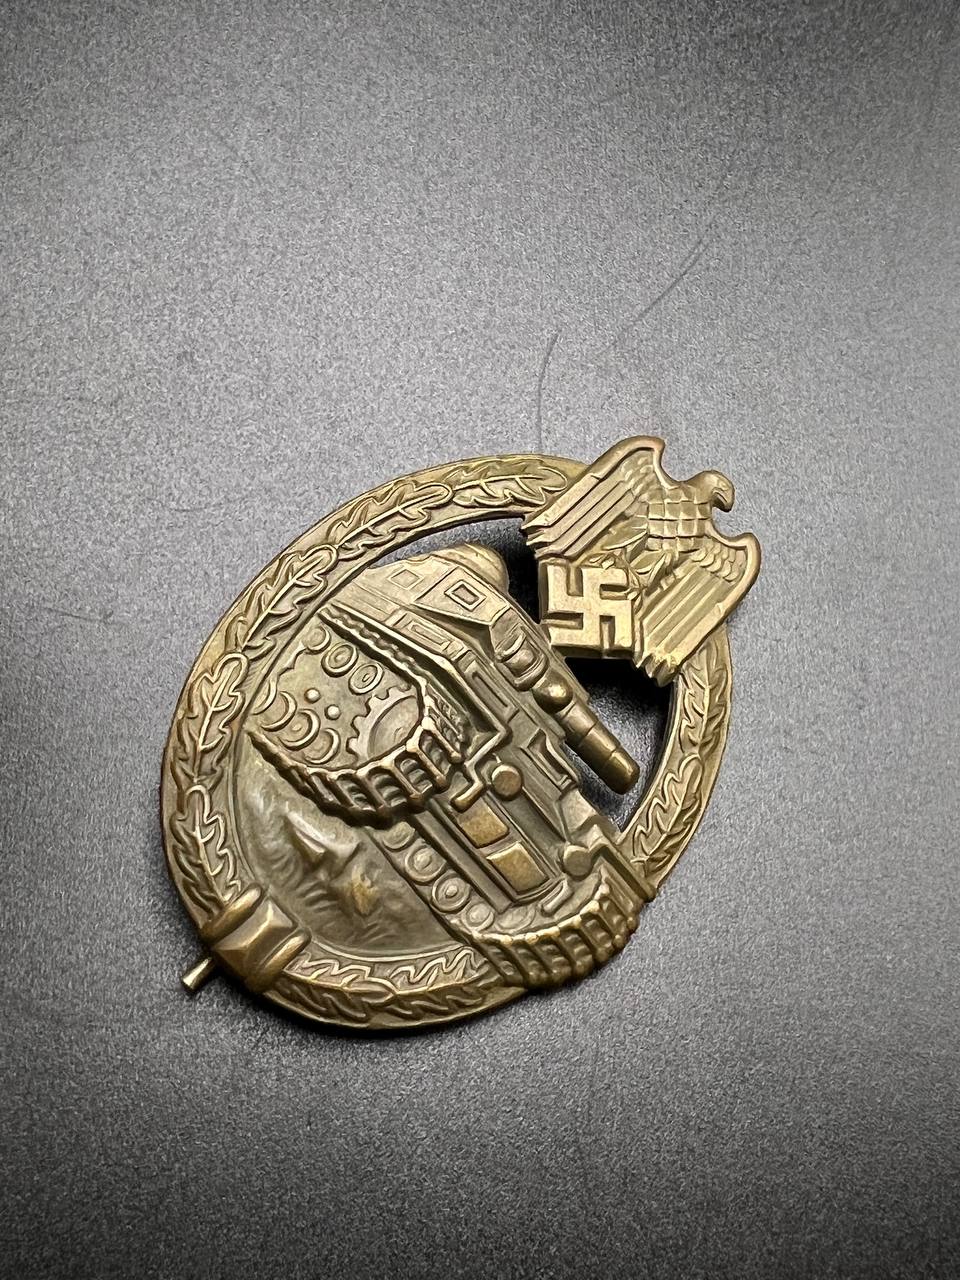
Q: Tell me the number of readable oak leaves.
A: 9